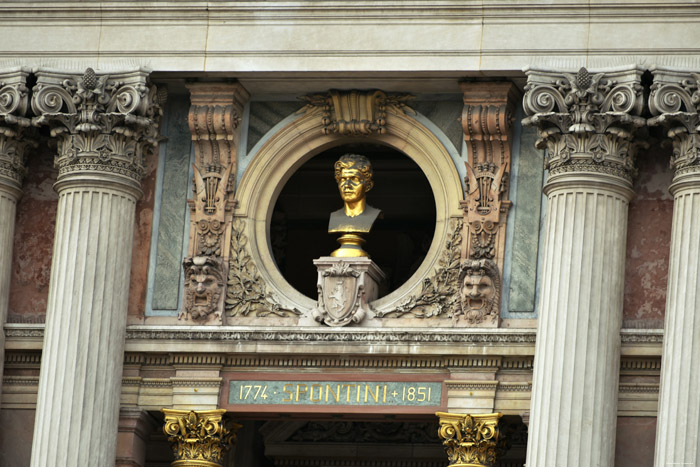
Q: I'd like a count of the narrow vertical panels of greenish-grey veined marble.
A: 2